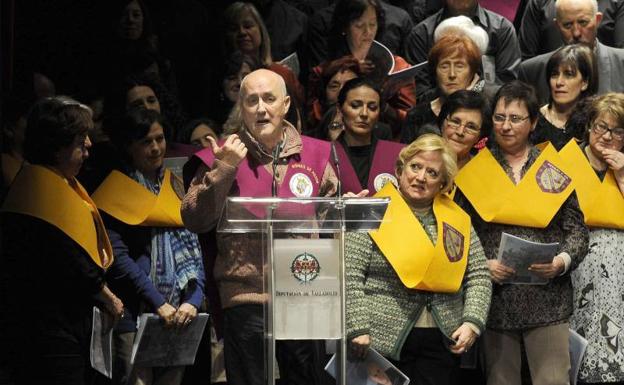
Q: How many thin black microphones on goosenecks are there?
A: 2